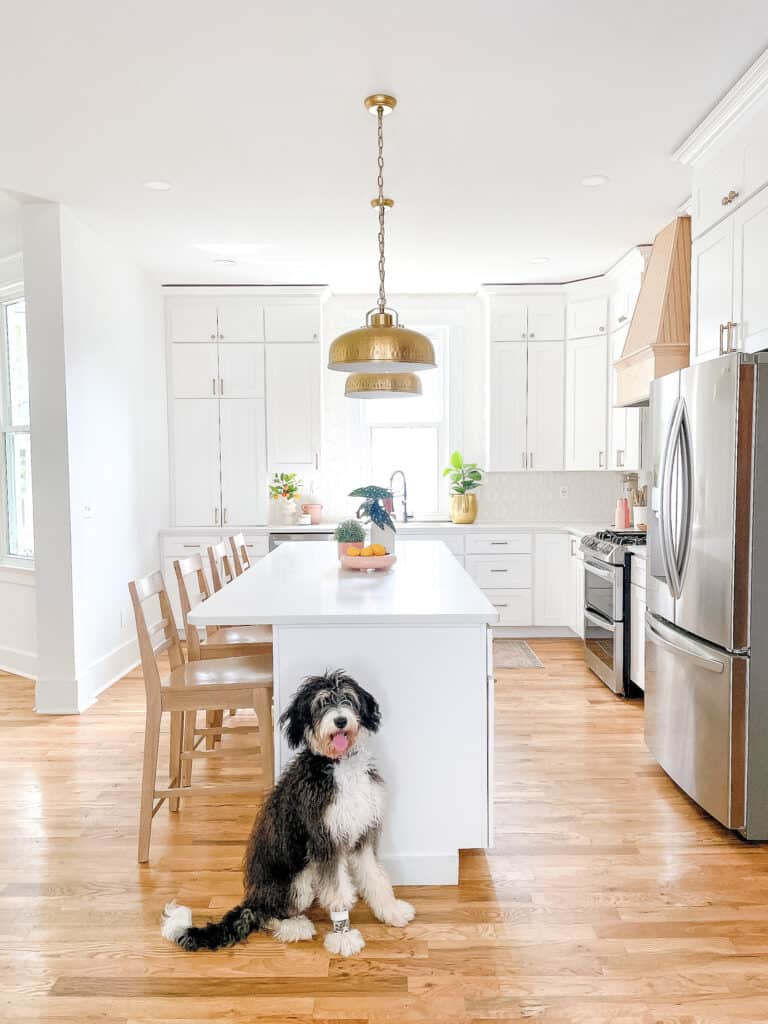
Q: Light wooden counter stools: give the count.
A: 4